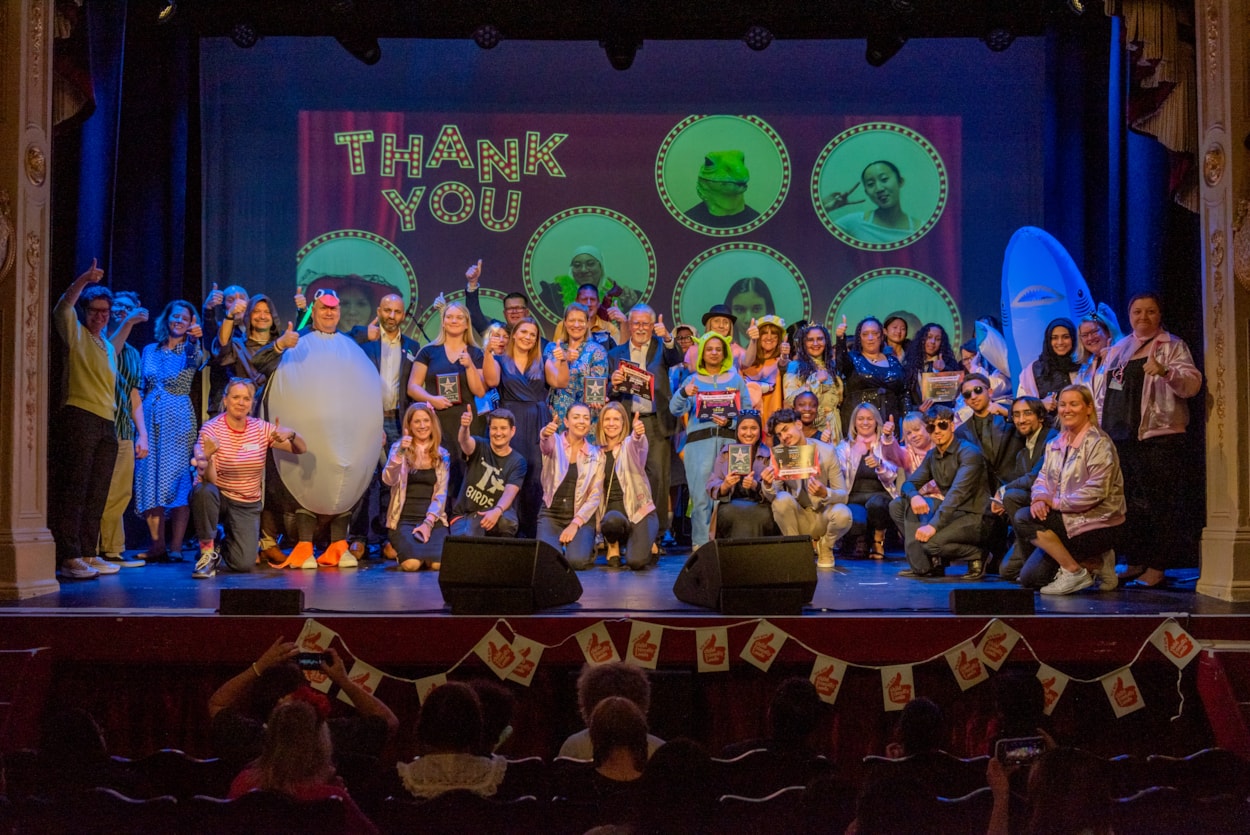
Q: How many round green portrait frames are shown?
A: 7